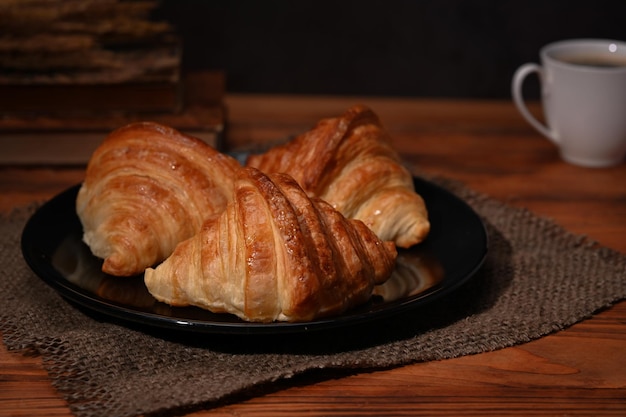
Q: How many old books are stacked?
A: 2